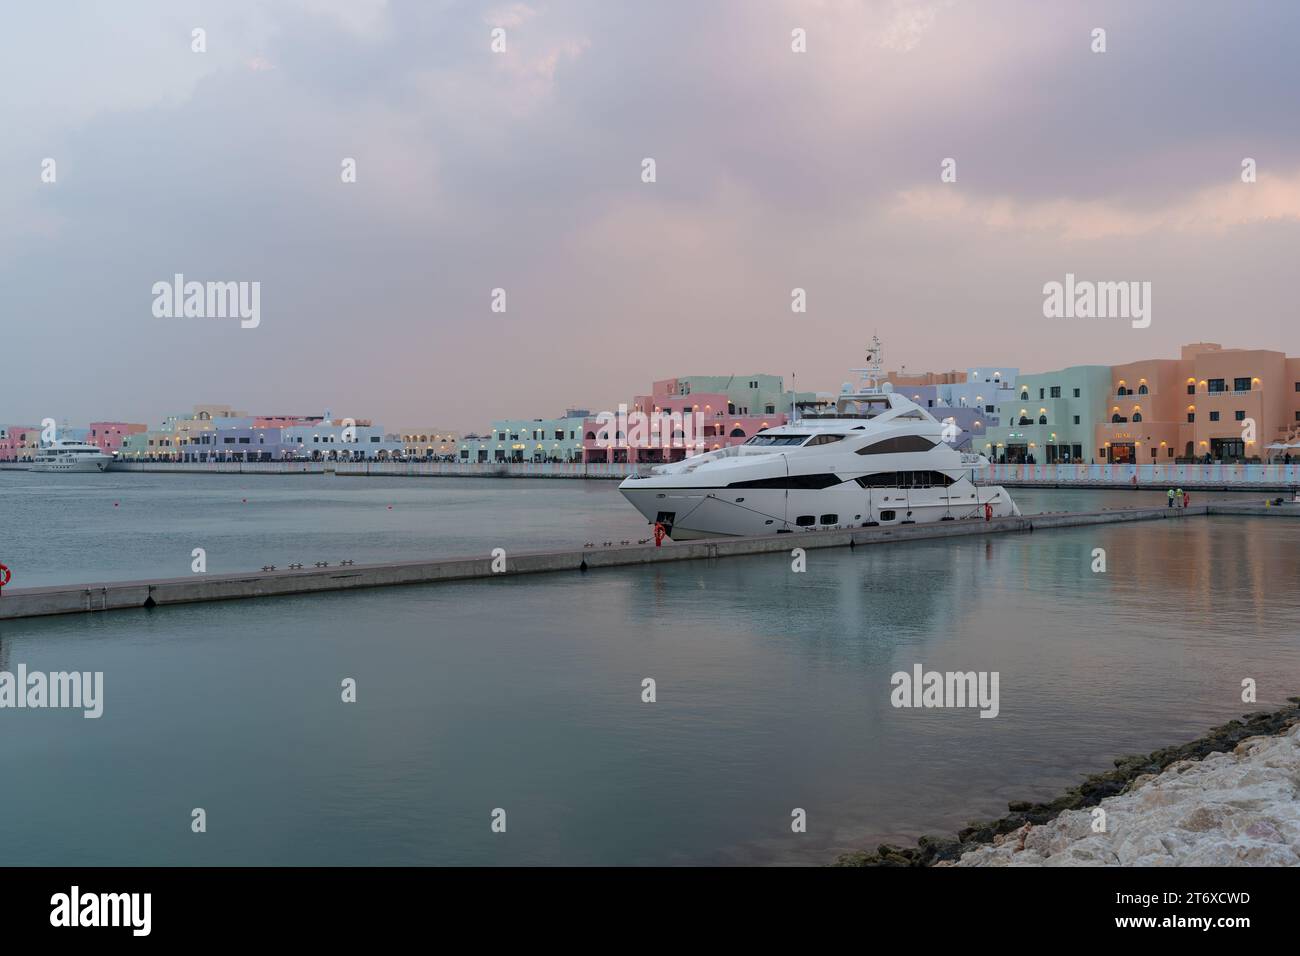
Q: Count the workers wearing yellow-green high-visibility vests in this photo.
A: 2